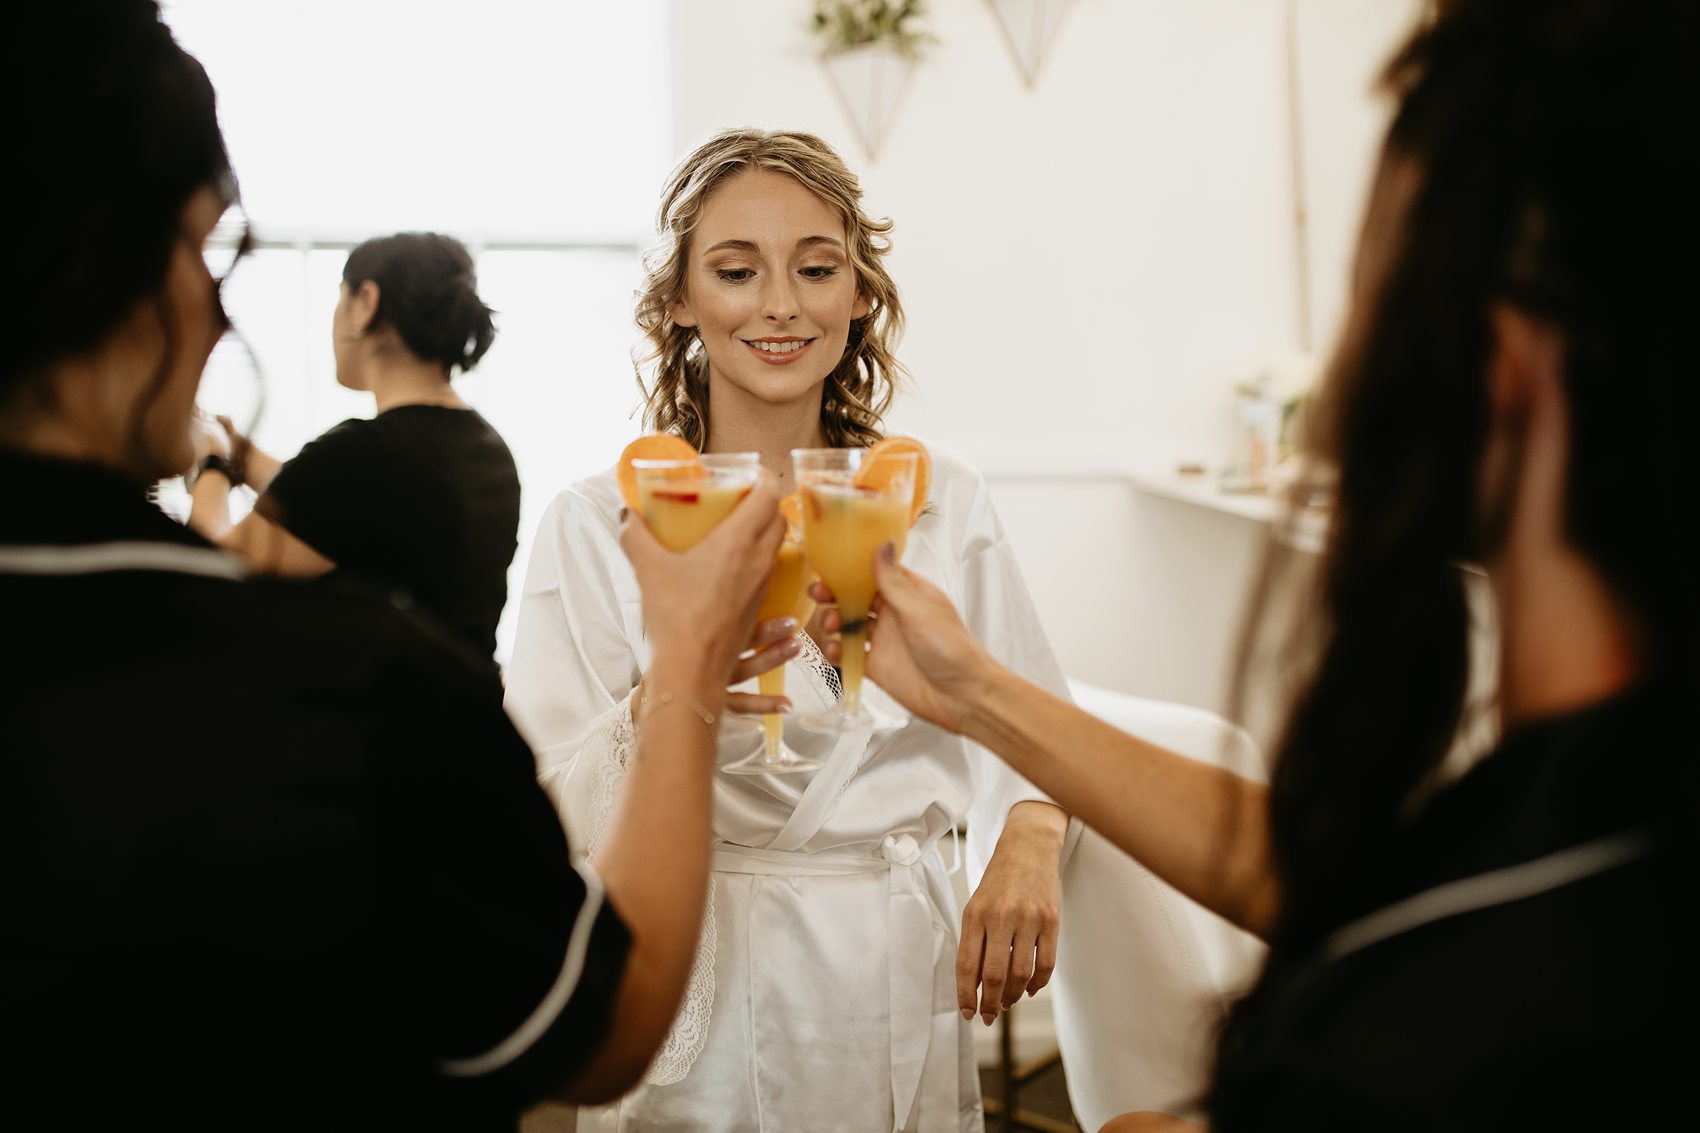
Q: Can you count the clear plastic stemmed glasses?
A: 3